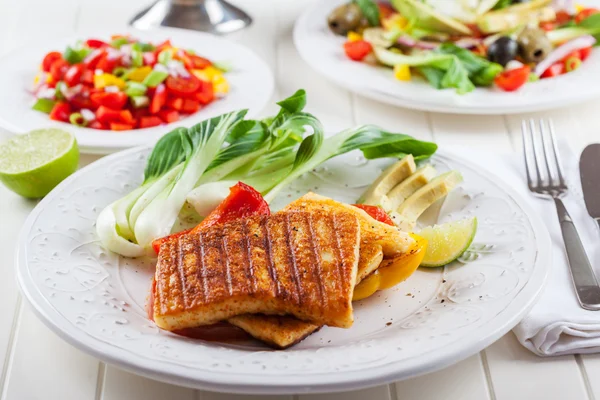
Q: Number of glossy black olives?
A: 1